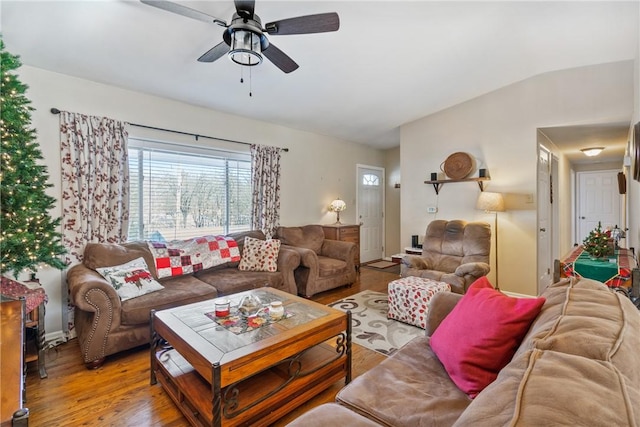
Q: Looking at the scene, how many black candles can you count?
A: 2